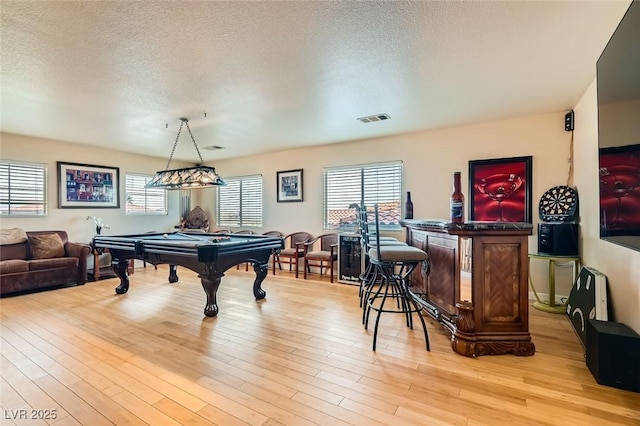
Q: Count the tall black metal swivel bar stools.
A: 3